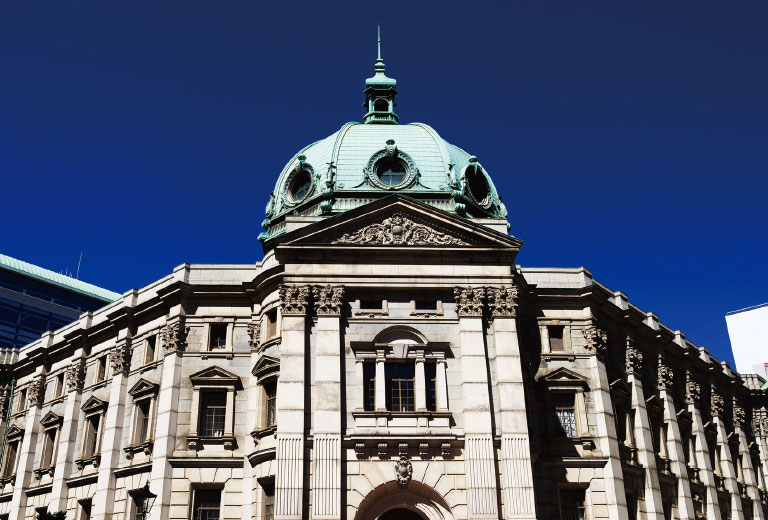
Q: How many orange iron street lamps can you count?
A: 0